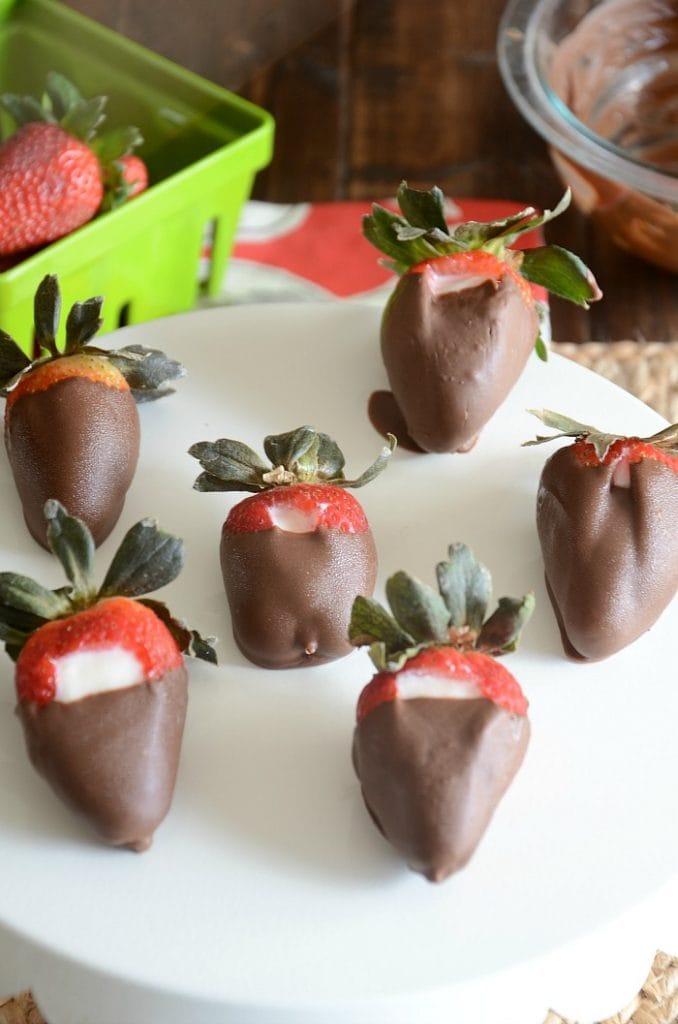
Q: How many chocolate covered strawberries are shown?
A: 6